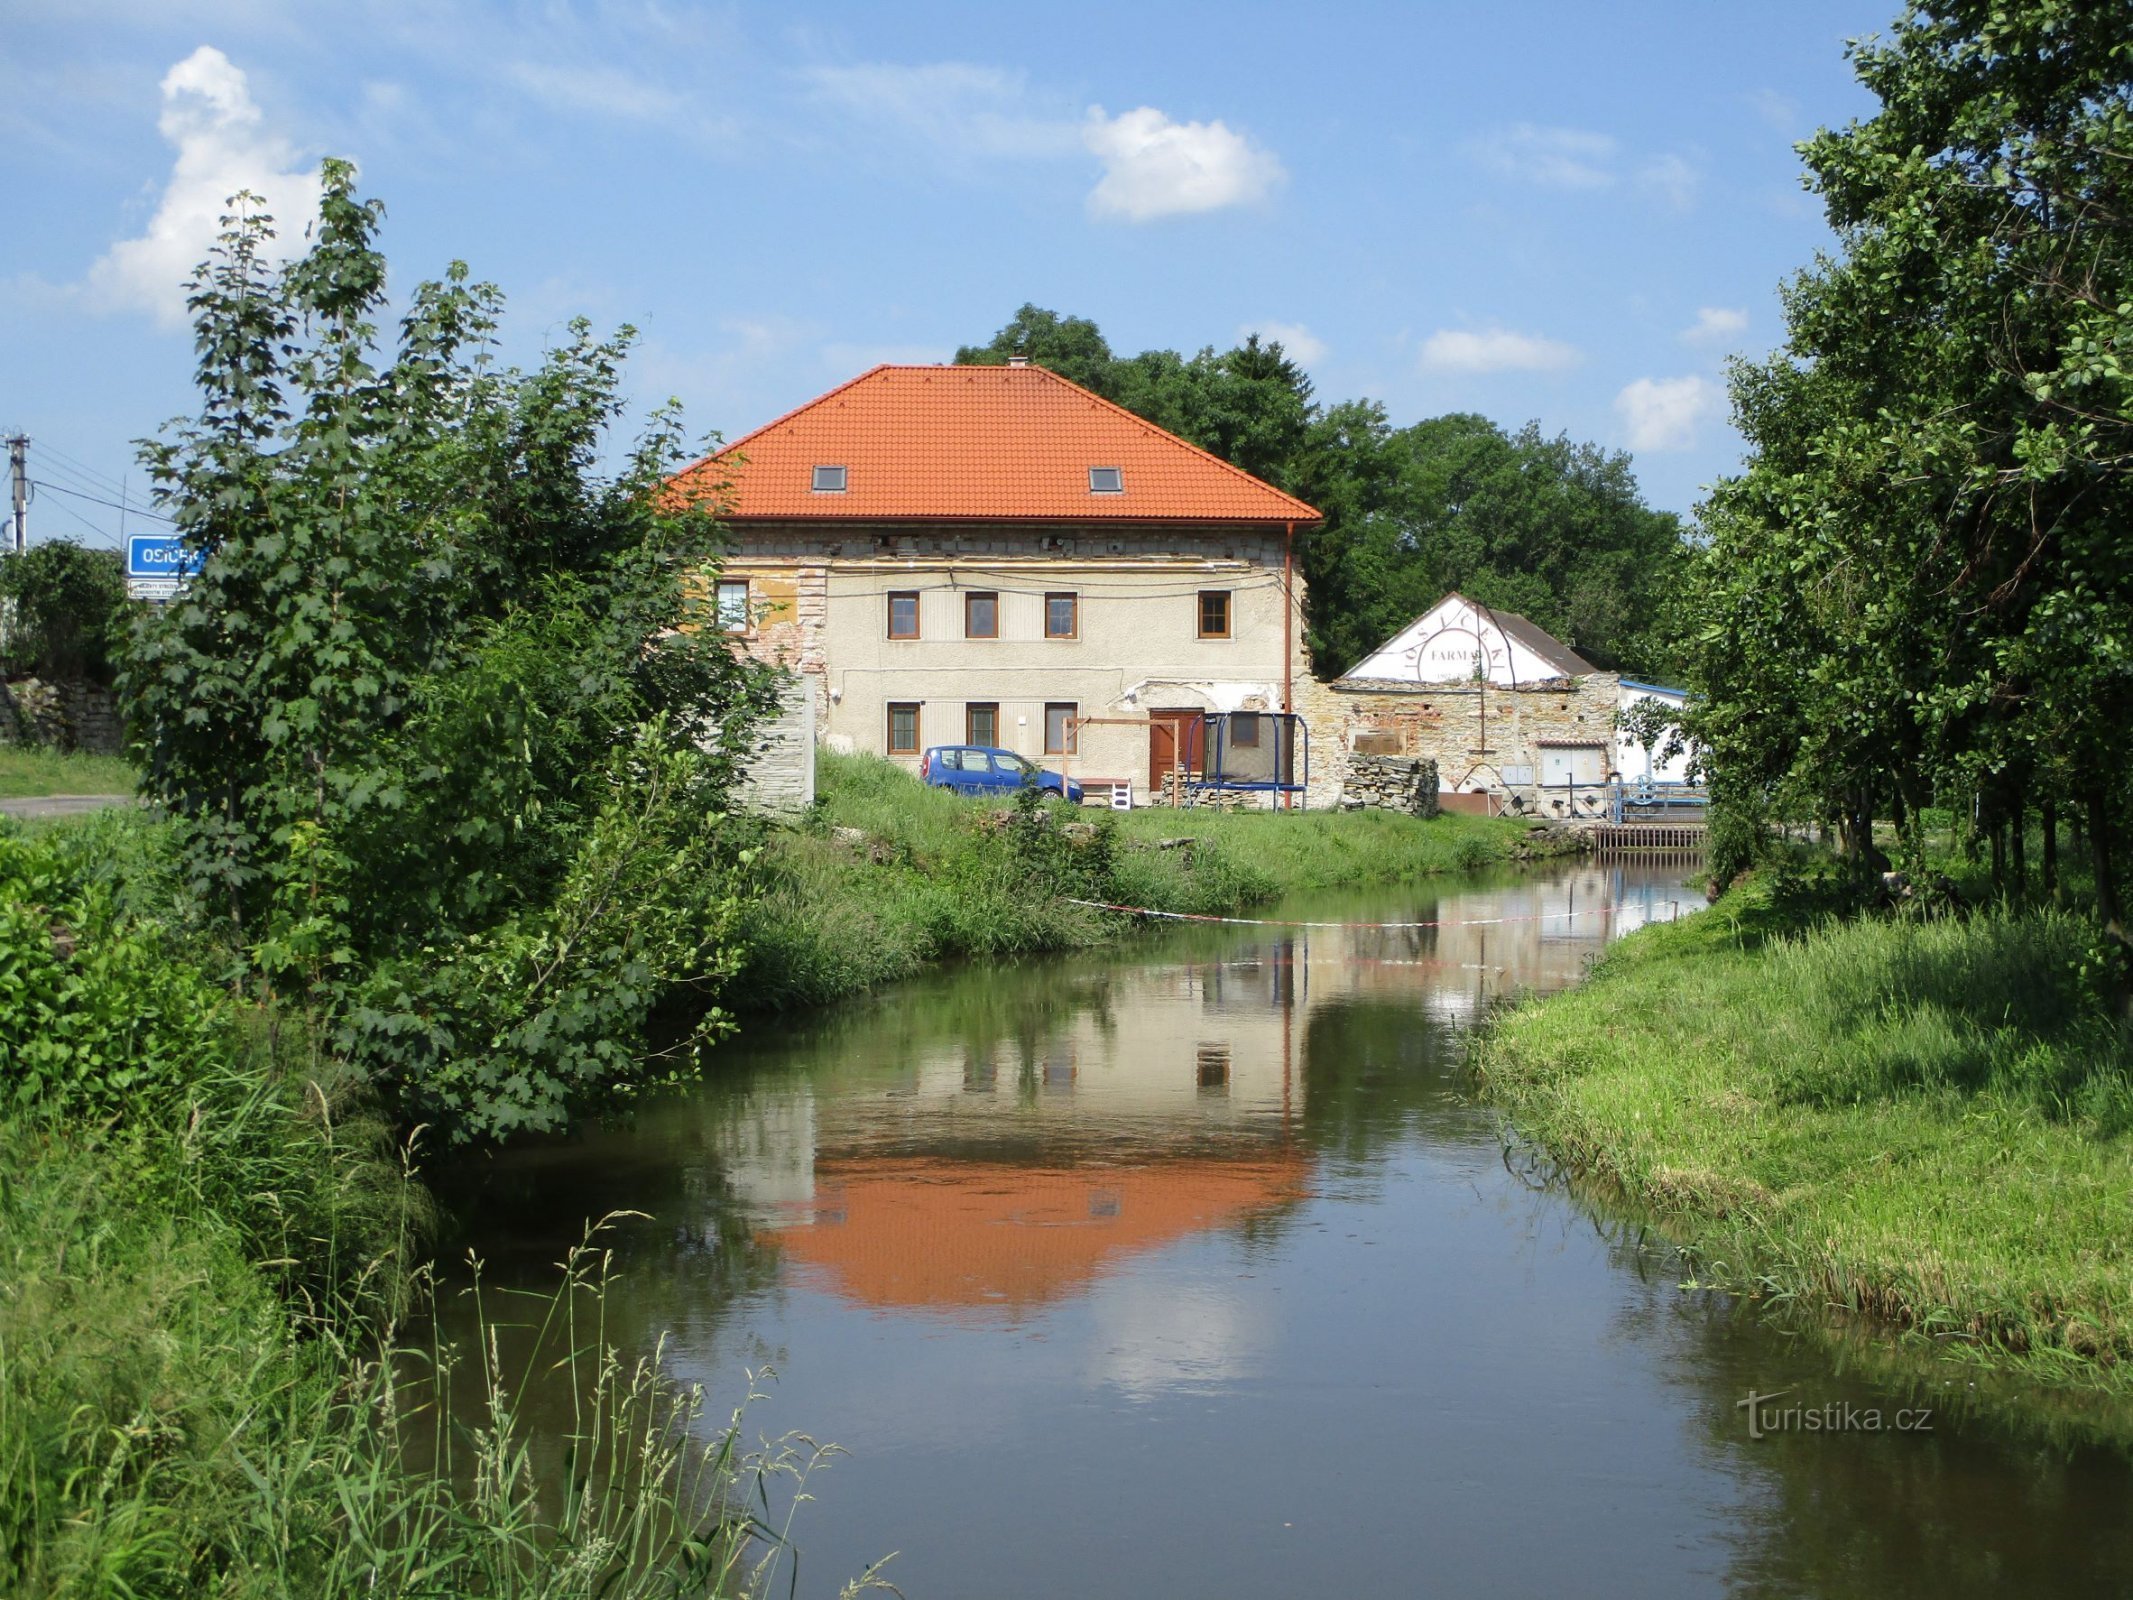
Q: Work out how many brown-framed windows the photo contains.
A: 9